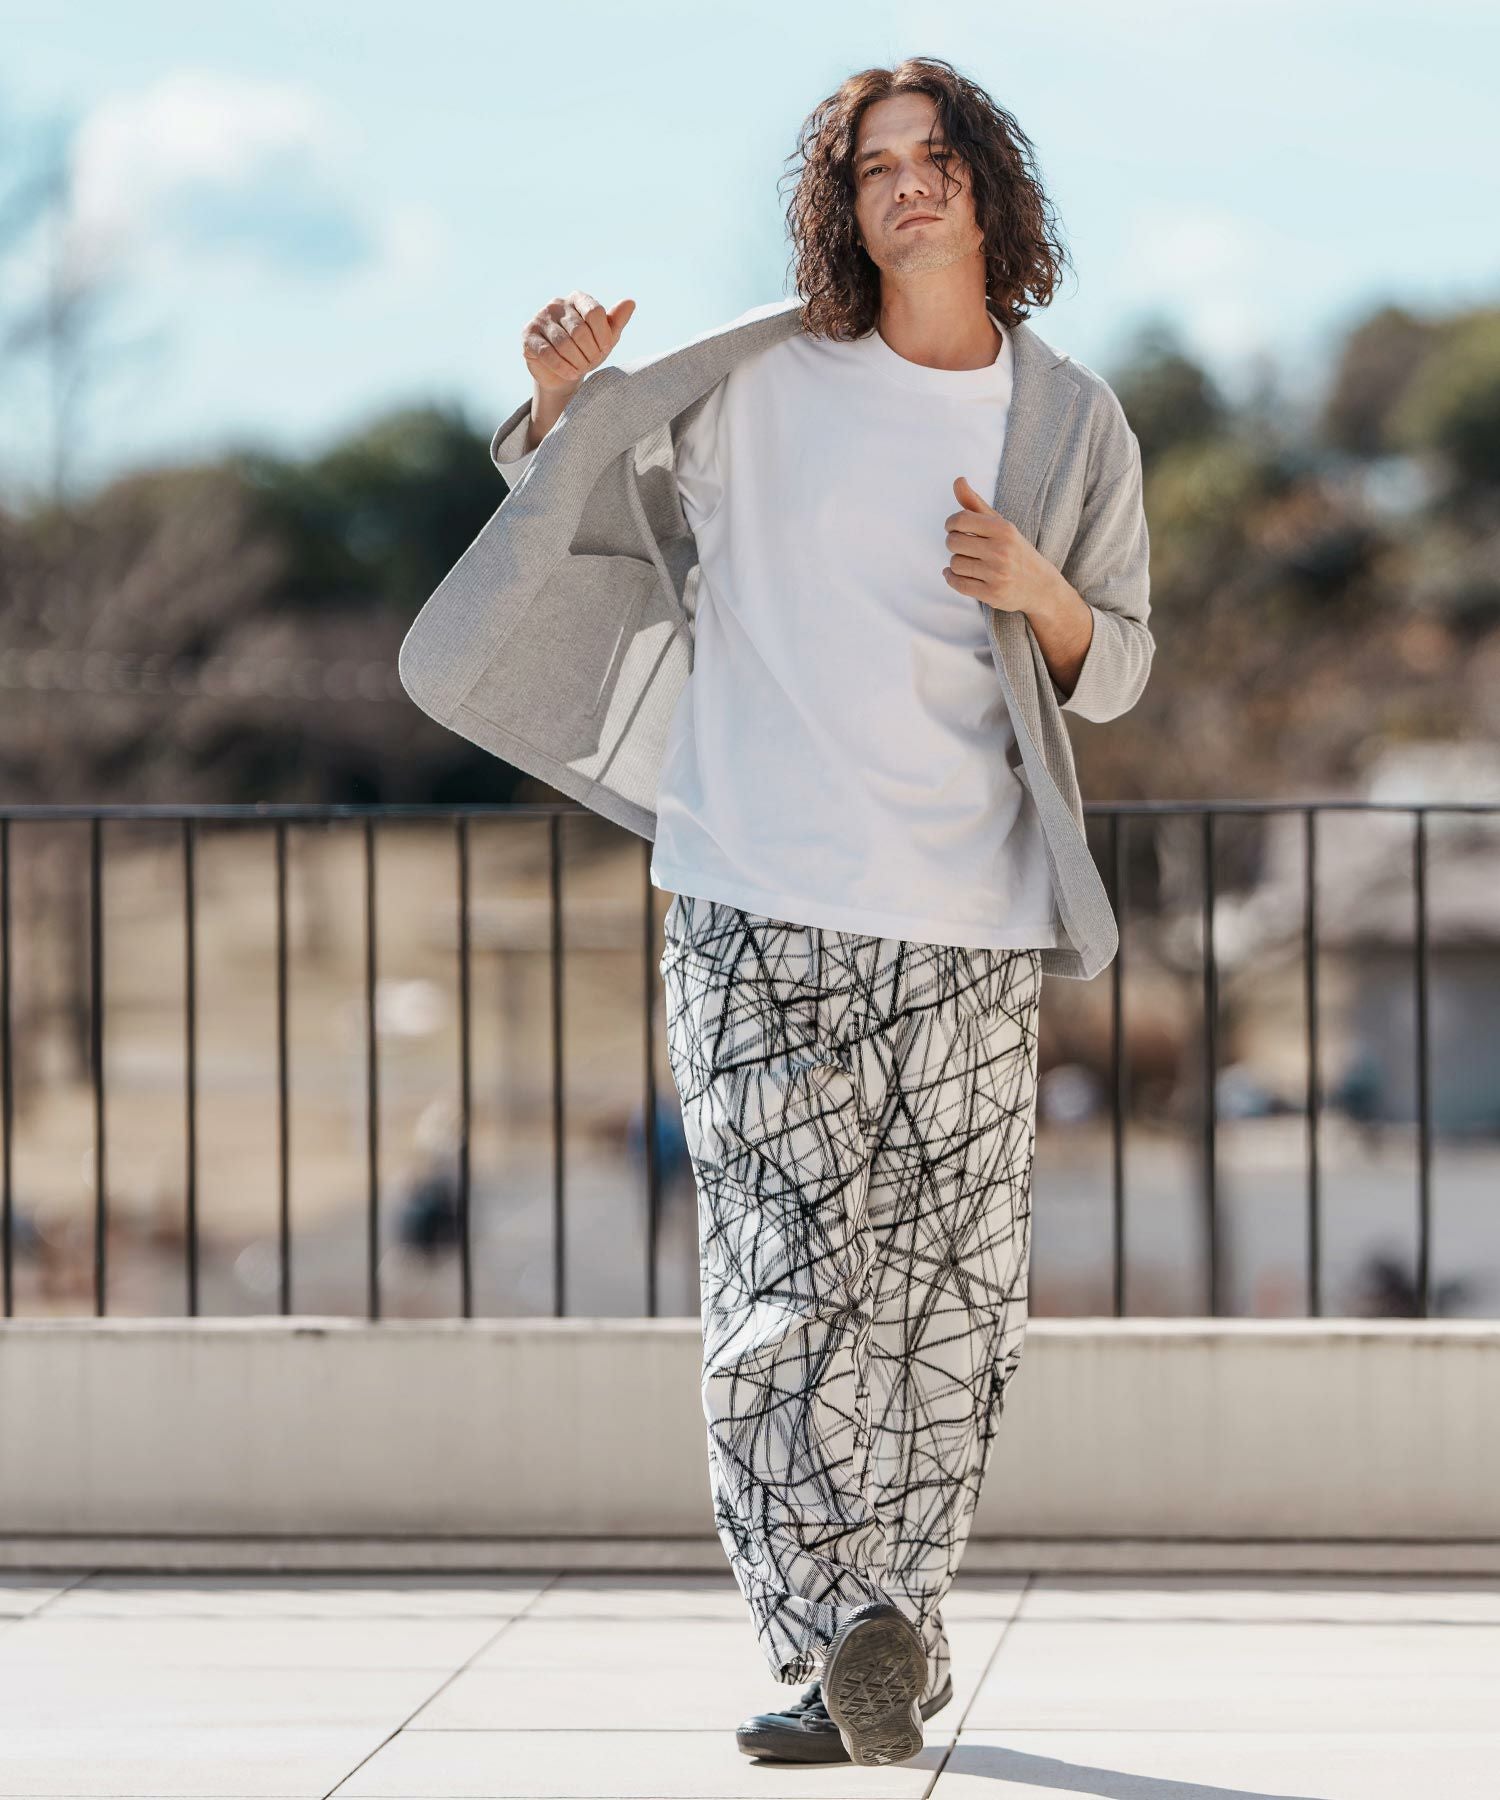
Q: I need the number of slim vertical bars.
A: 12